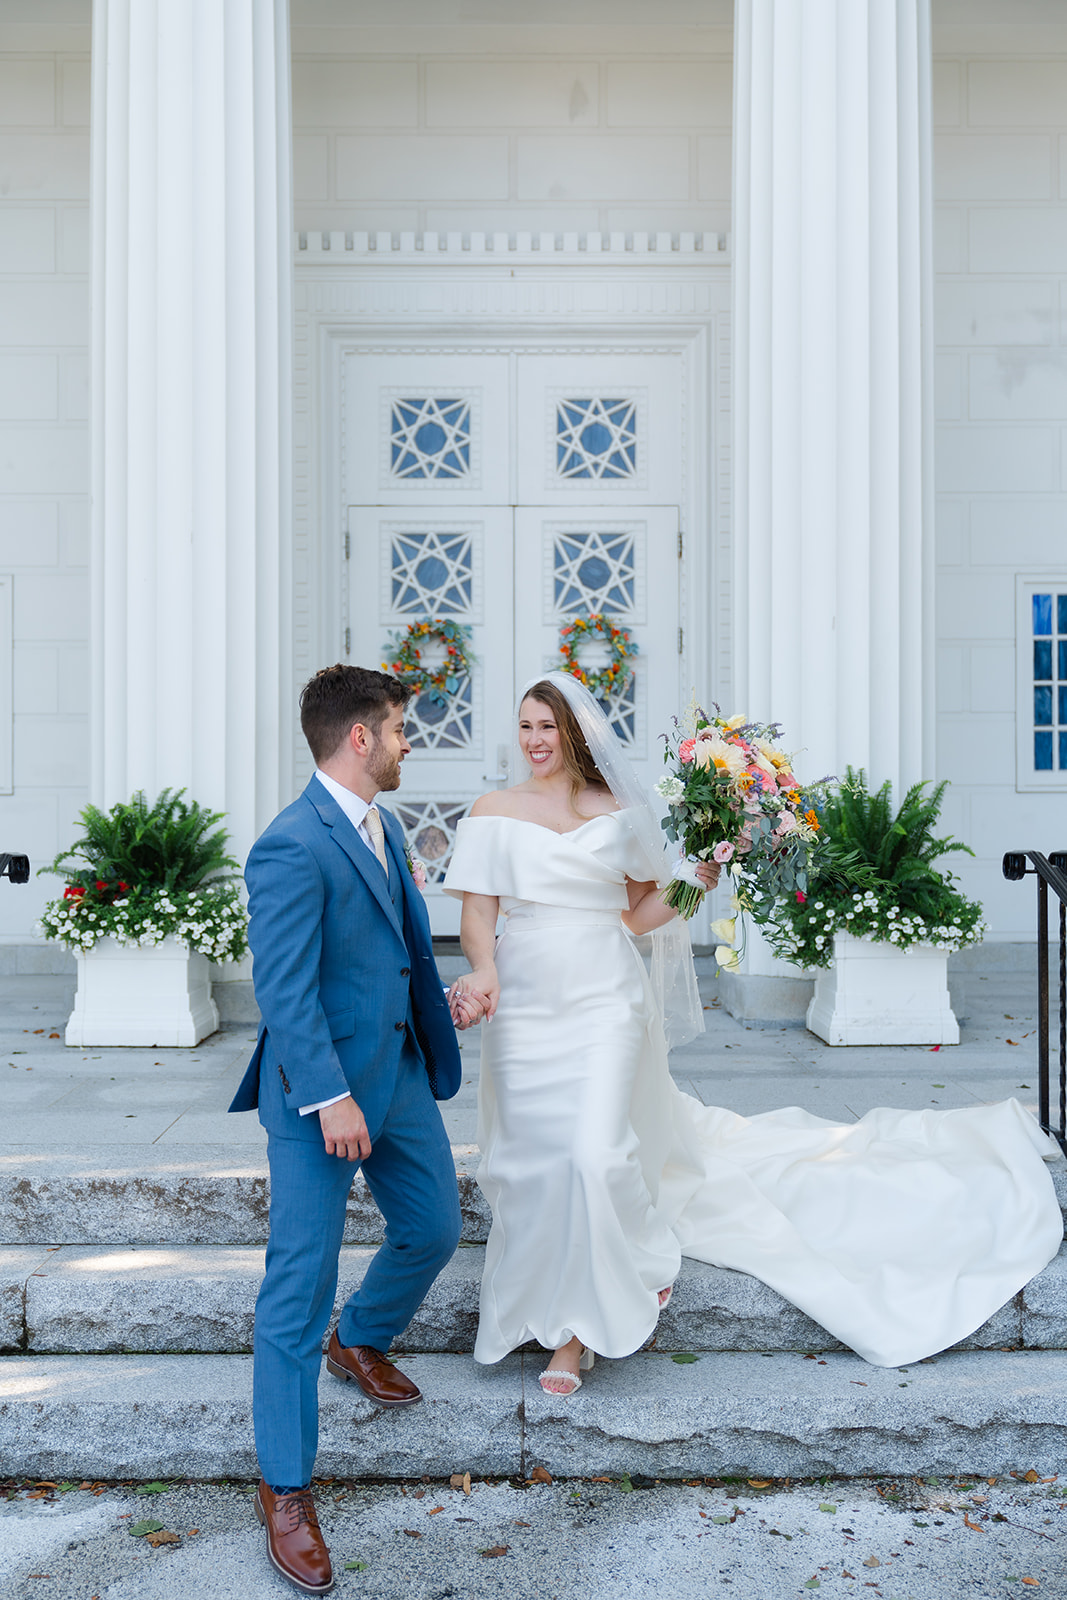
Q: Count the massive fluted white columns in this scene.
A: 2